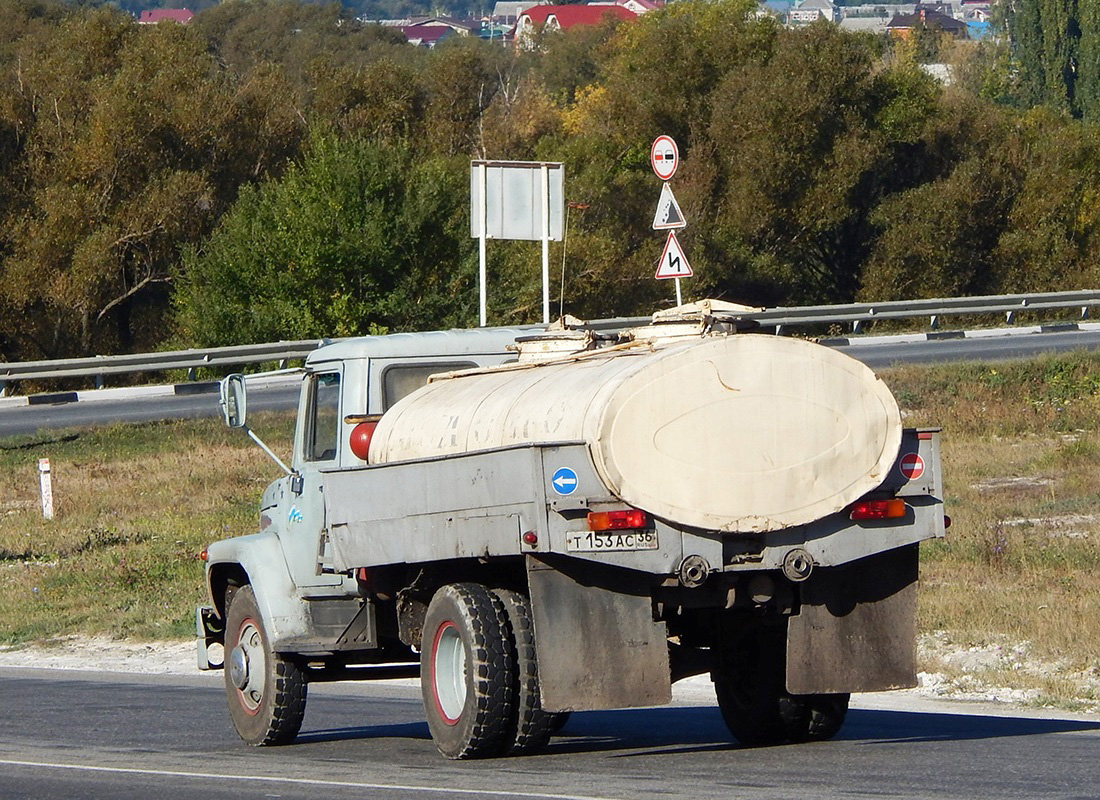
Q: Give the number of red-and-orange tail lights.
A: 2